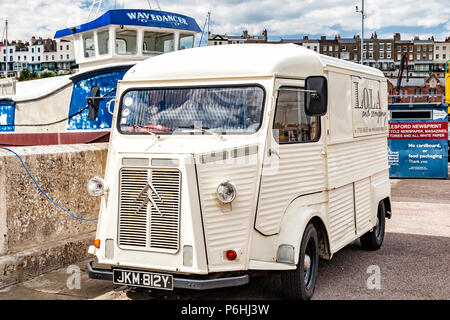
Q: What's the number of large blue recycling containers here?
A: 1